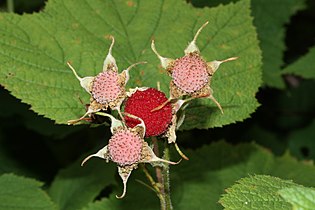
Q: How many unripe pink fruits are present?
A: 3